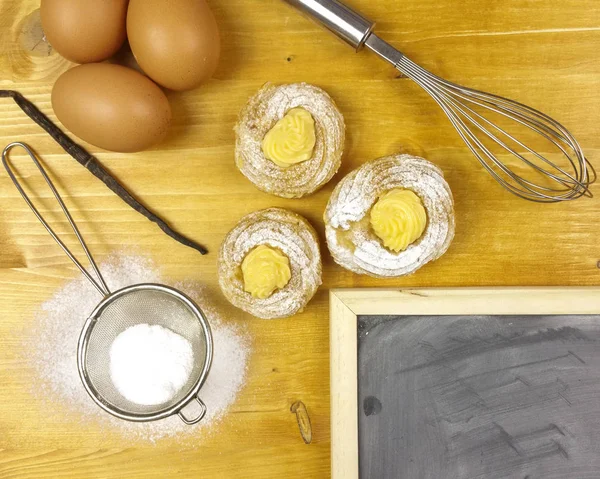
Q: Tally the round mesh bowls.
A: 1